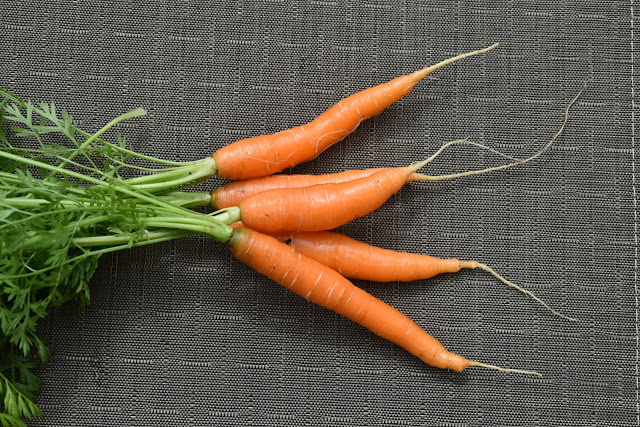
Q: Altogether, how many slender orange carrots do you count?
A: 5